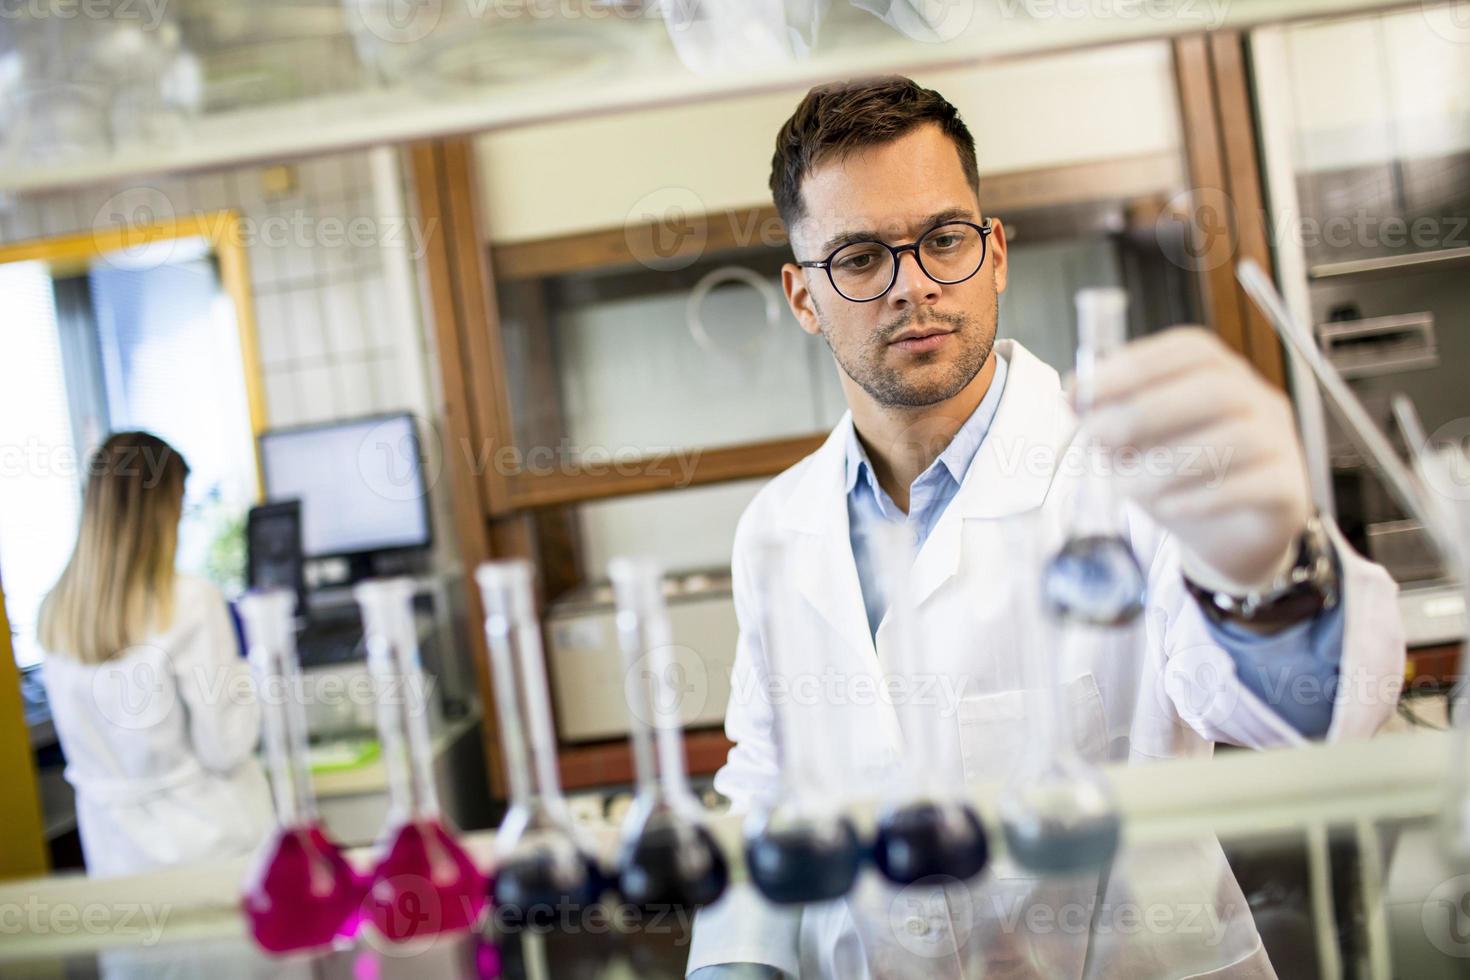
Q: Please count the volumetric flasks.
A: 8